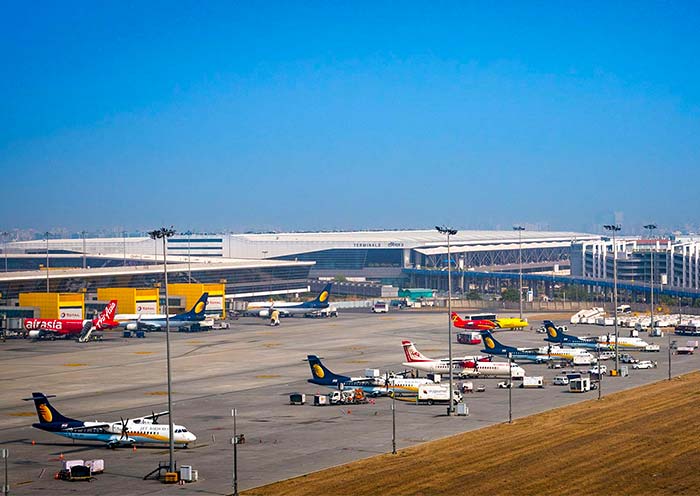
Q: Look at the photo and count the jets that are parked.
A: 9